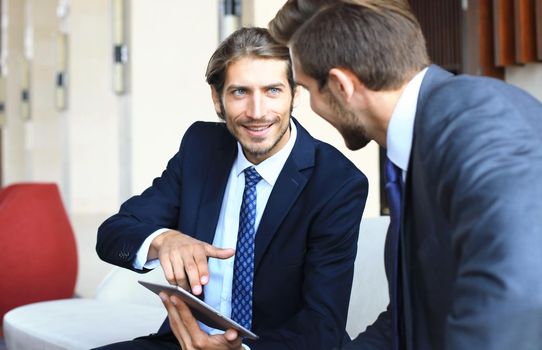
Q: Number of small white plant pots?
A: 0